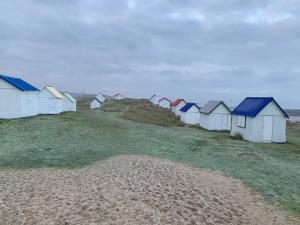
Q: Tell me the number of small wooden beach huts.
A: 12